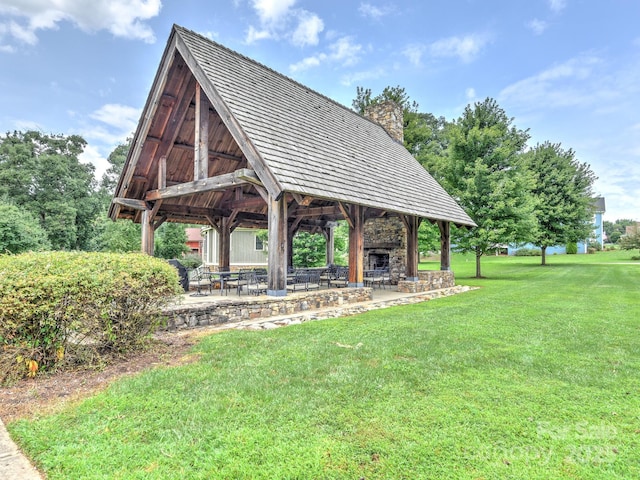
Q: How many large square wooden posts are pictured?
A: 8